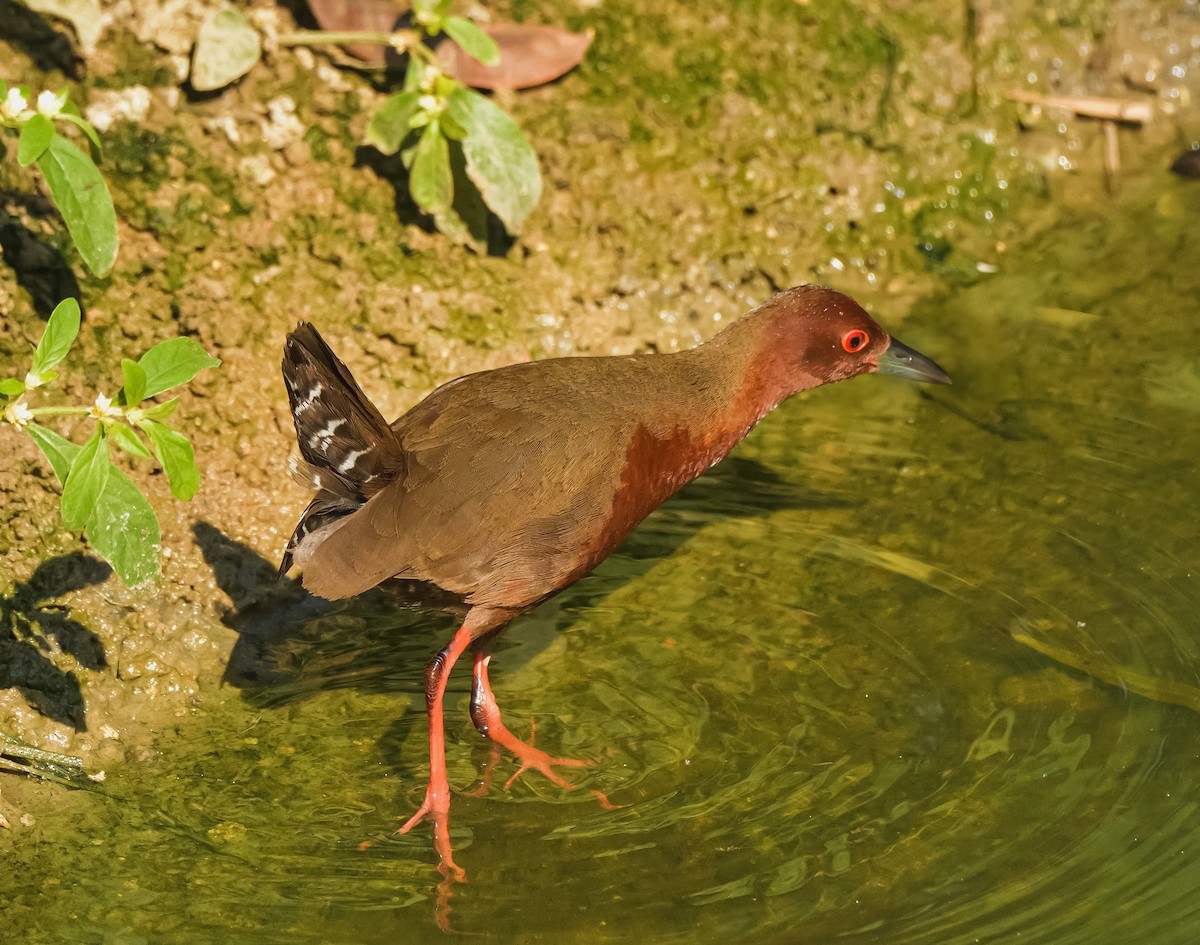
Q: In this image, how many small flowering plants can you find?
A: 3